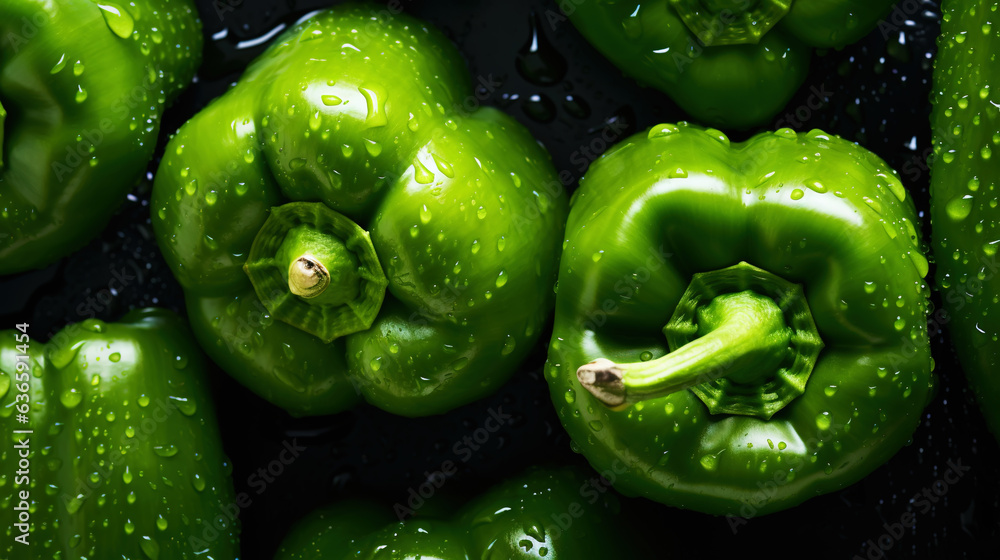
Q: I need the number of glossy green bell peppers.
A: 7